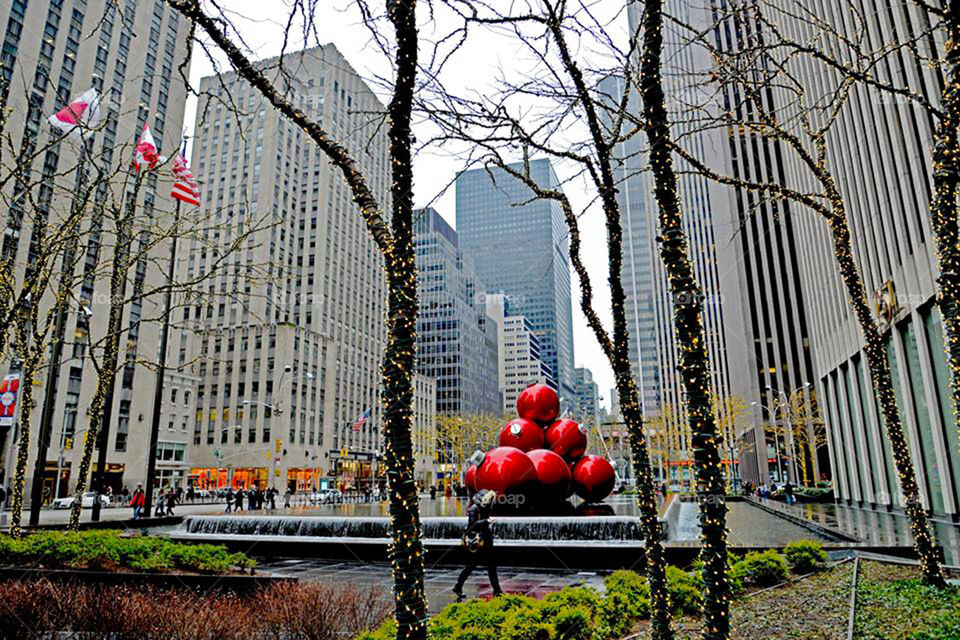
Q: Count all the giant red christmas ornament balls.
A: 7